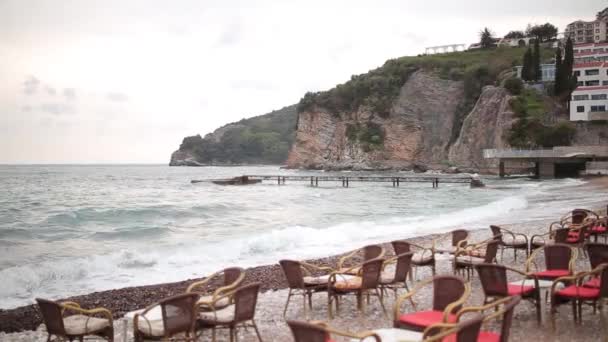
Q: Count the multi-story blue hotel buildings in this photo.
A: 0